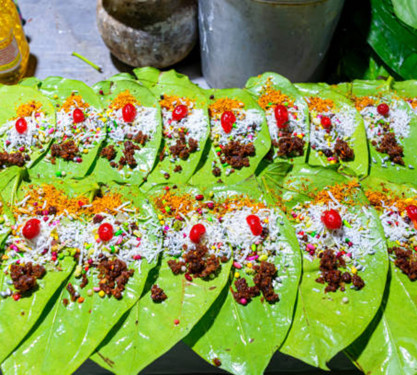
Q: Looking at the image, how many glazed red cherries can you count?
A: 14